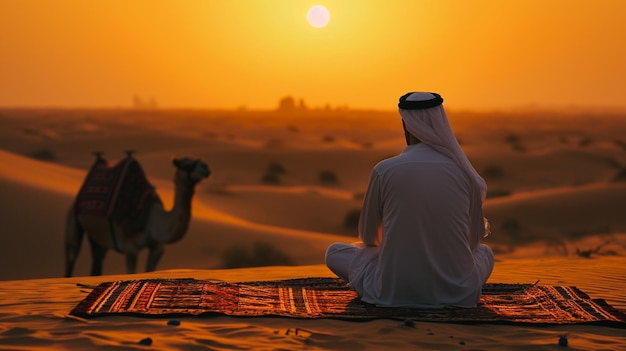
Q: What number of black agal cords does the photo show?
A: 1